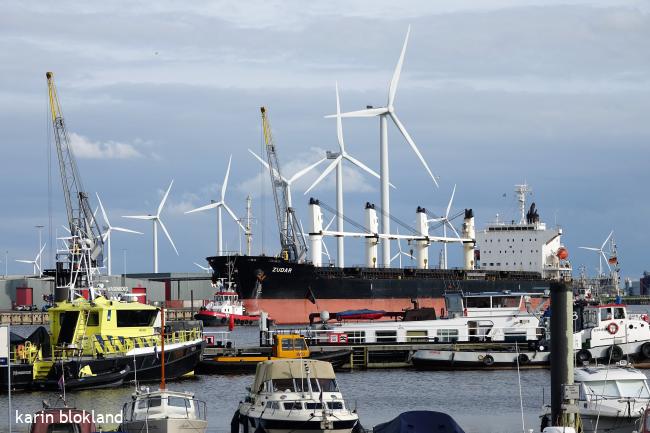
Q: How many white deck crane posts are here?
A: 4